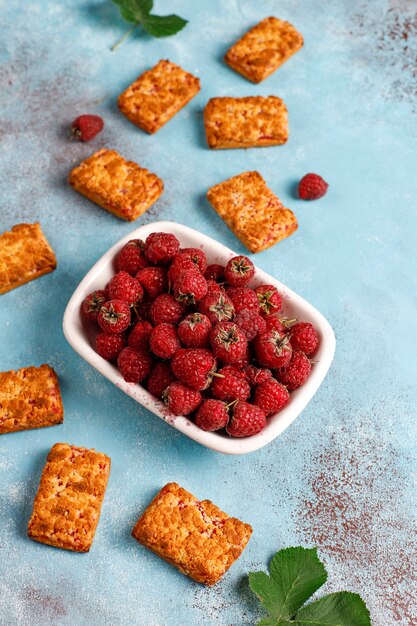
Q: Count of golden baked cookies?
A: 9